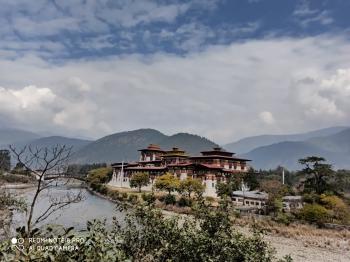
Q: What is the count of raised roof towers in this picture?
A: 3